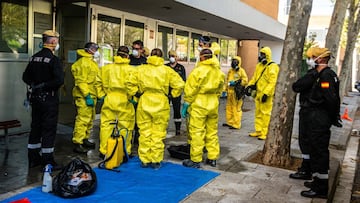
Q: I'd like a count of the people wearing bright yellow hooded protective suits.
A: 7